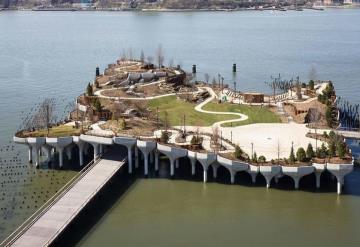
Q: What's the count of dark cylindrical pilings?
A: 3